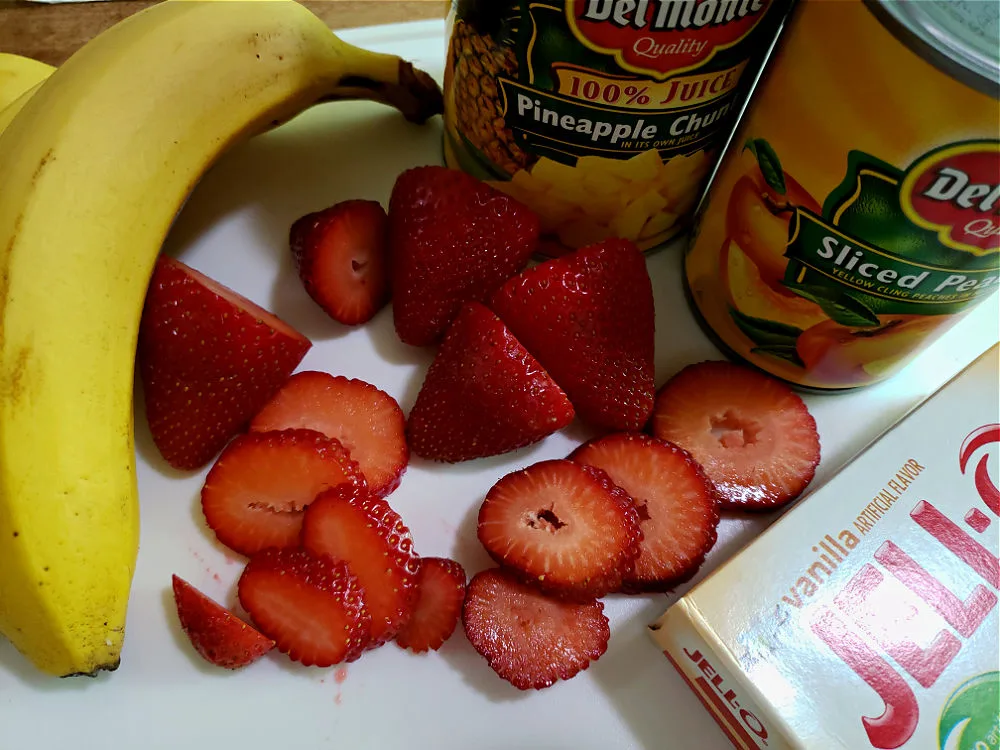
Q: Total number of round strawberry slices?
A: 9